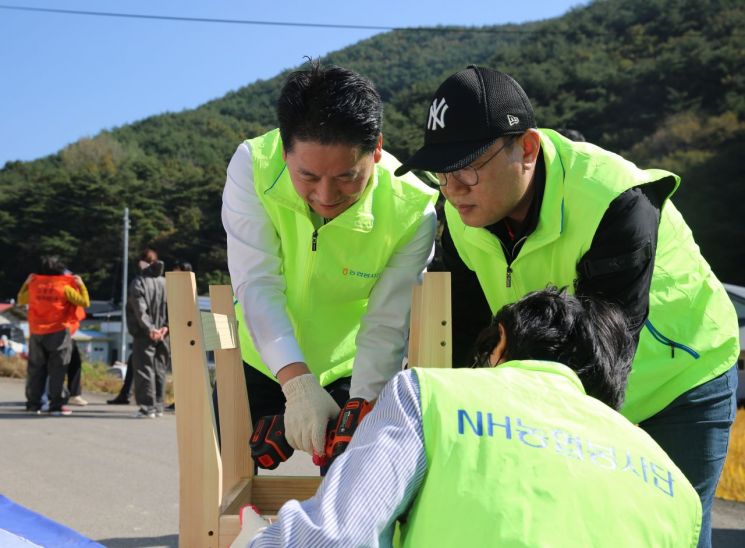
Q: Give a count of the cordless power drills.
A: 1